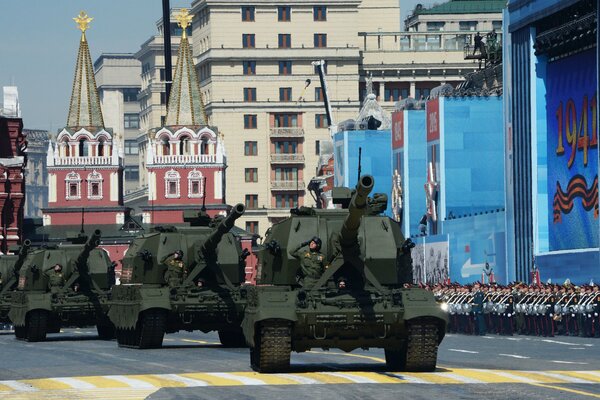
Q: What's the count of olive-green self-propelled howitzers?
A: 4